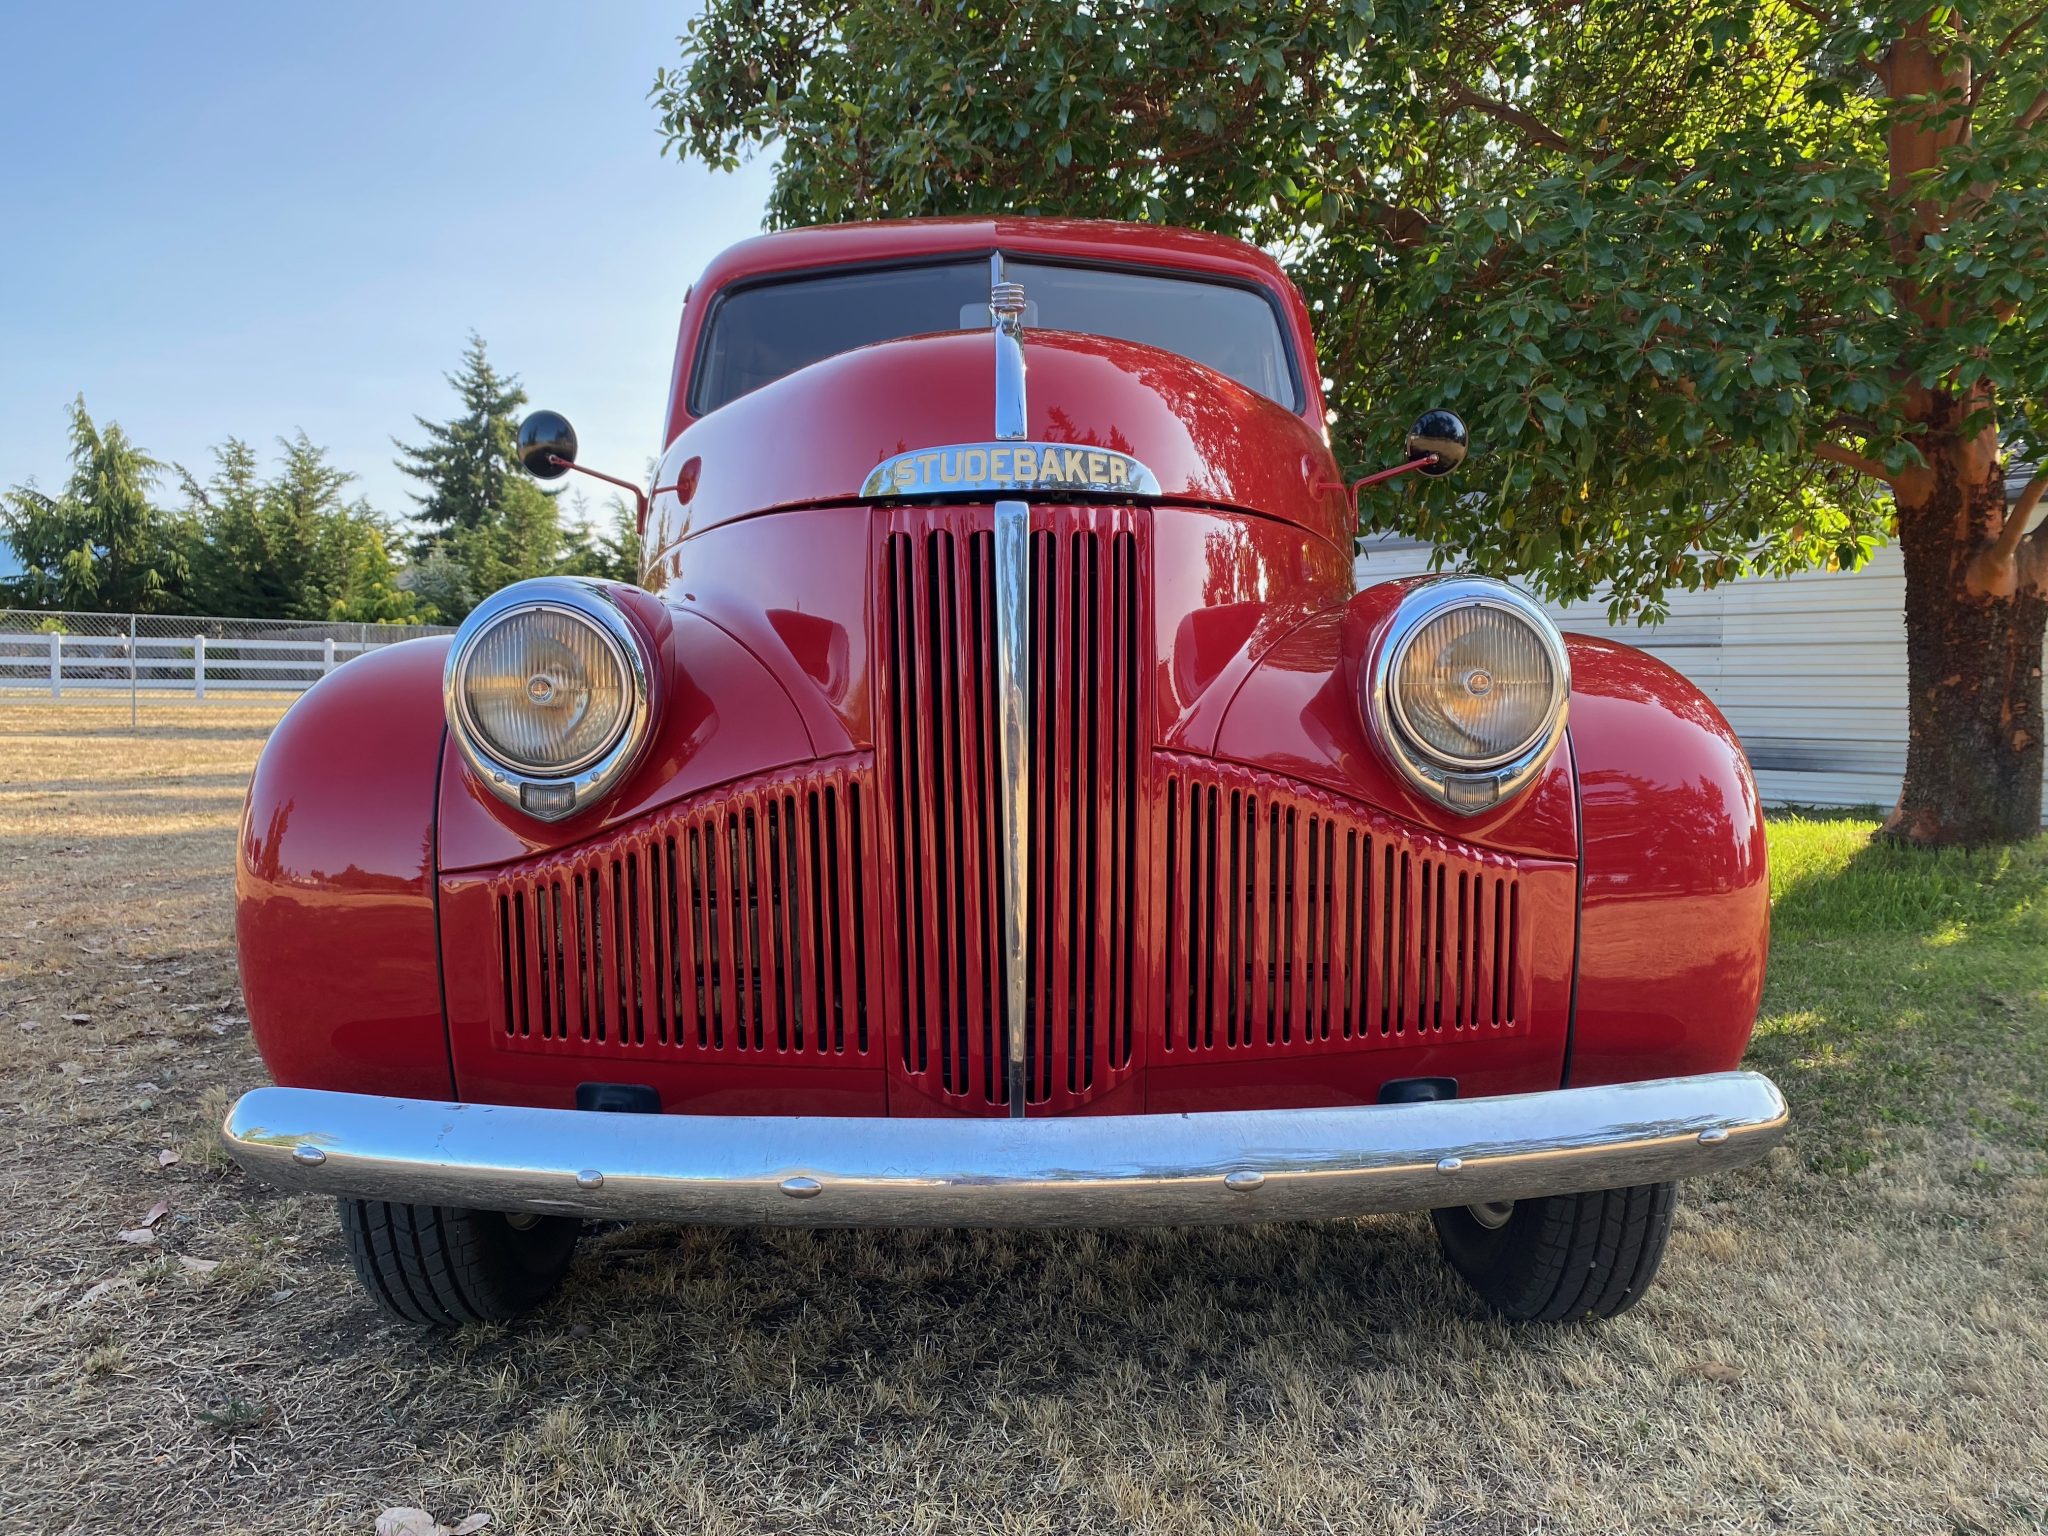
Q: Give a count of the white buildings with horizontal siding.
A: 1